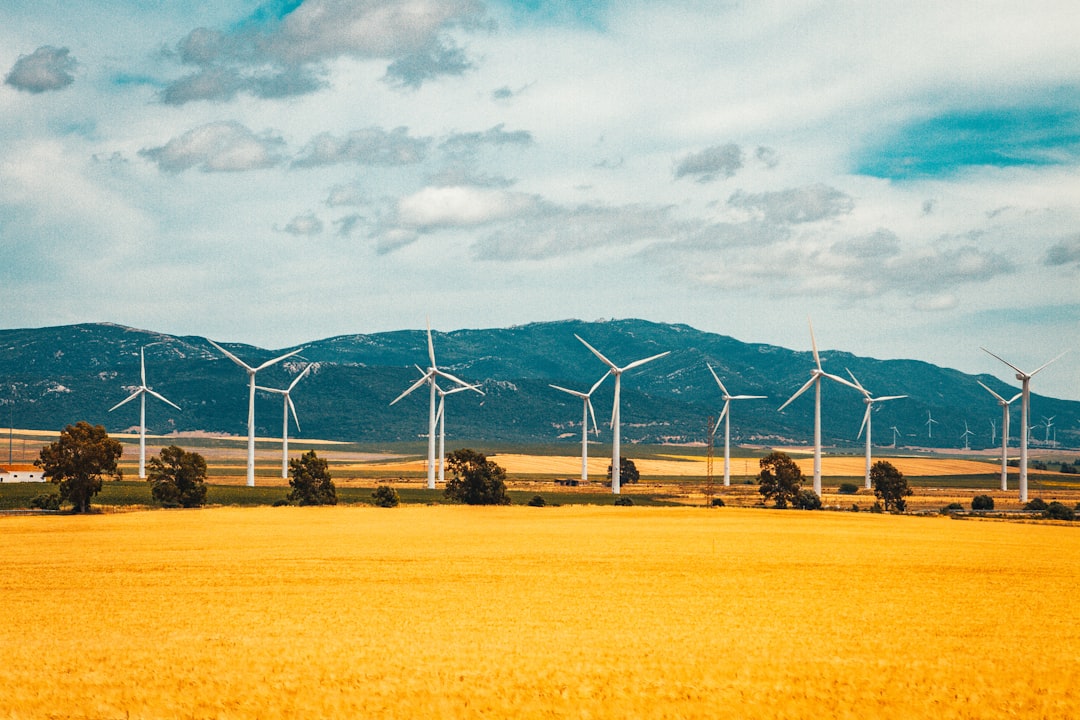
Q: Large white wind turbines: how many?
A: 12